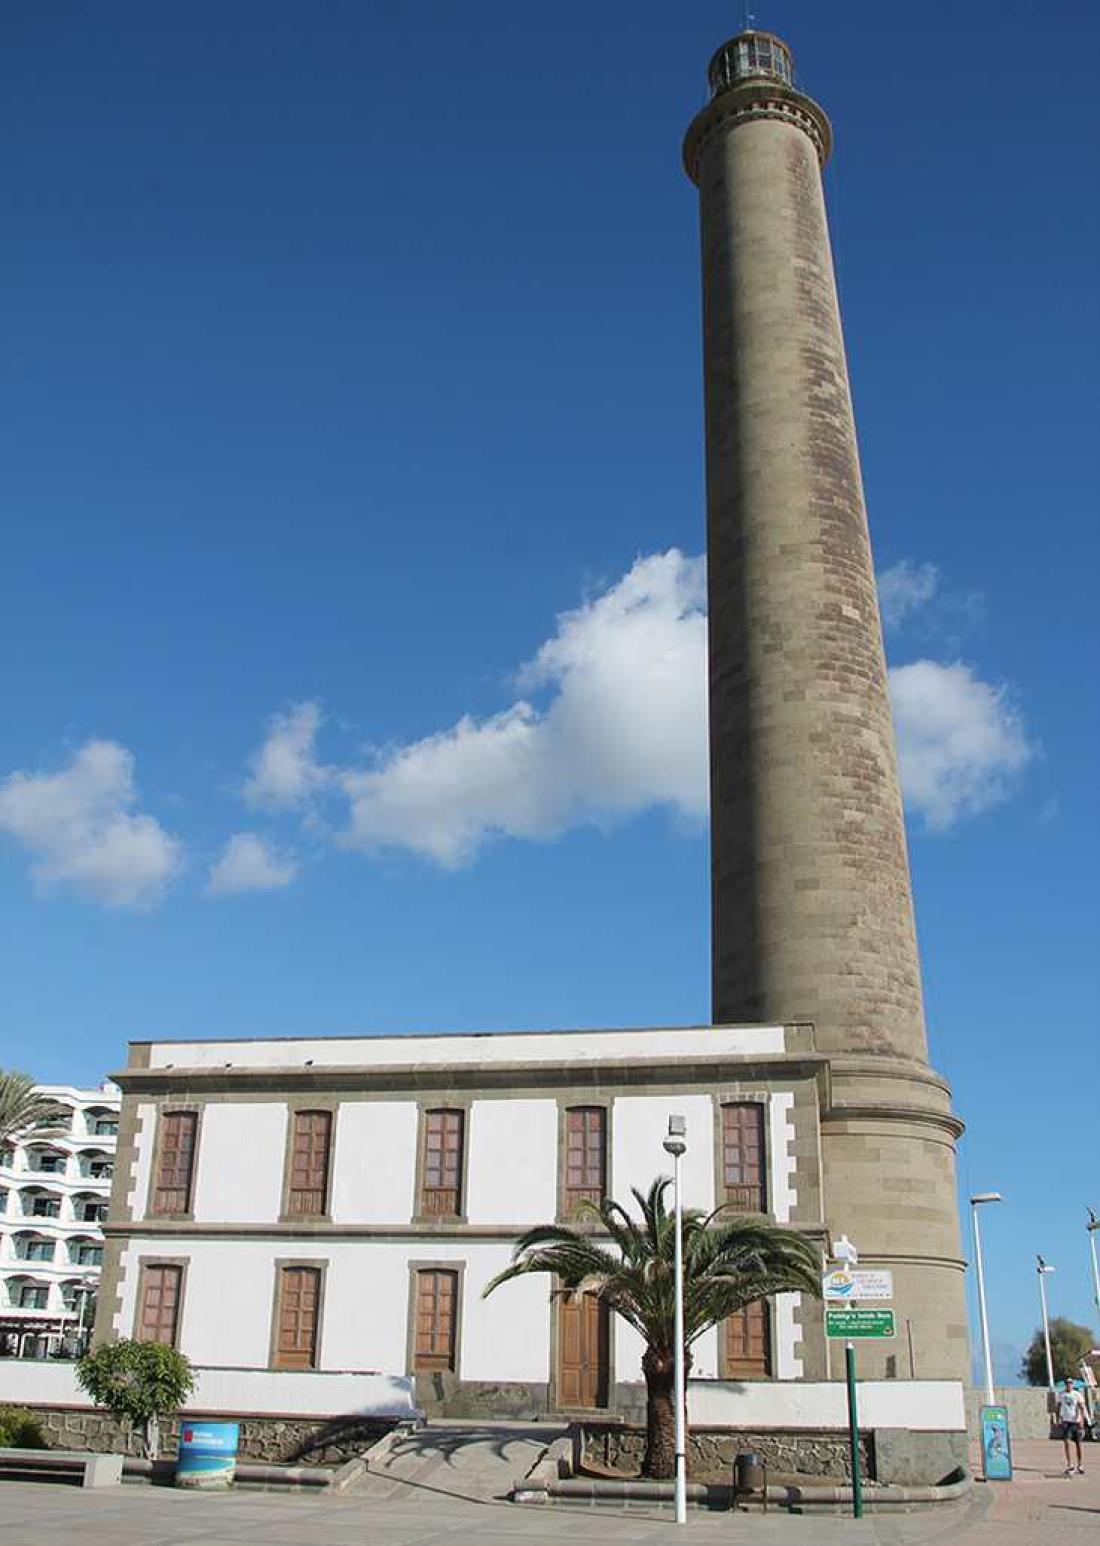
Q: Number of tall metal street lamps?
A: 4